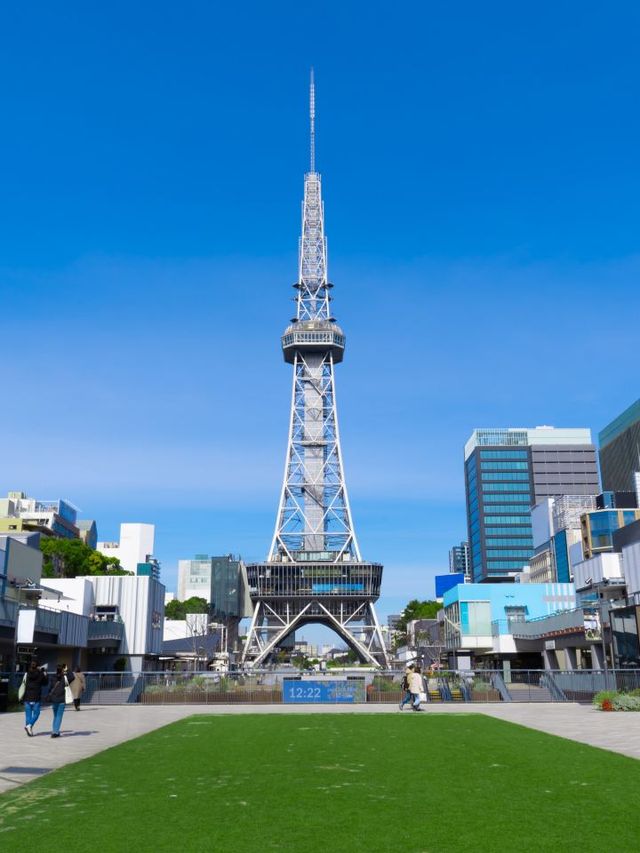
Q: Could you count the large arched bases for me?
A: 1